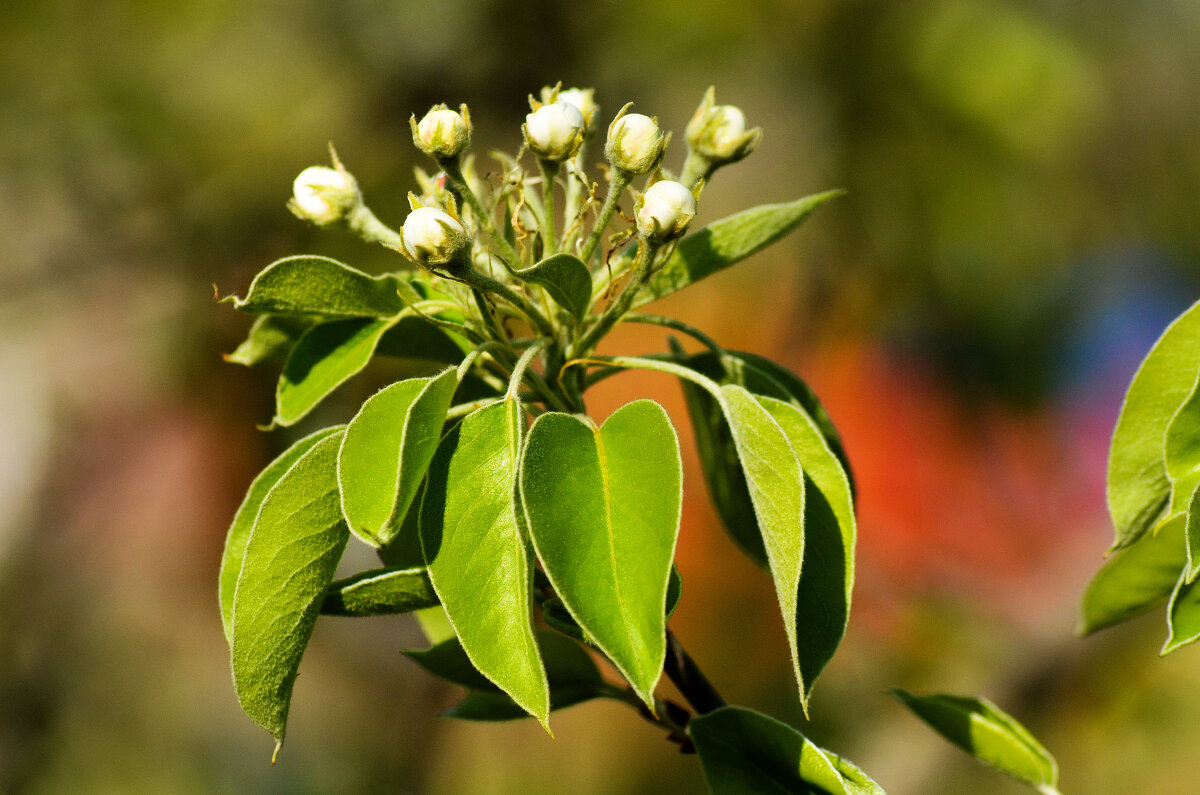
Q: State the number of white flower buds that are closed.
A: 8